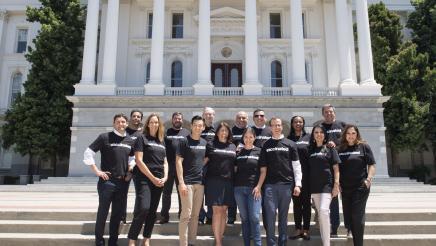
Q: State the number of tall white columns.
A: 8